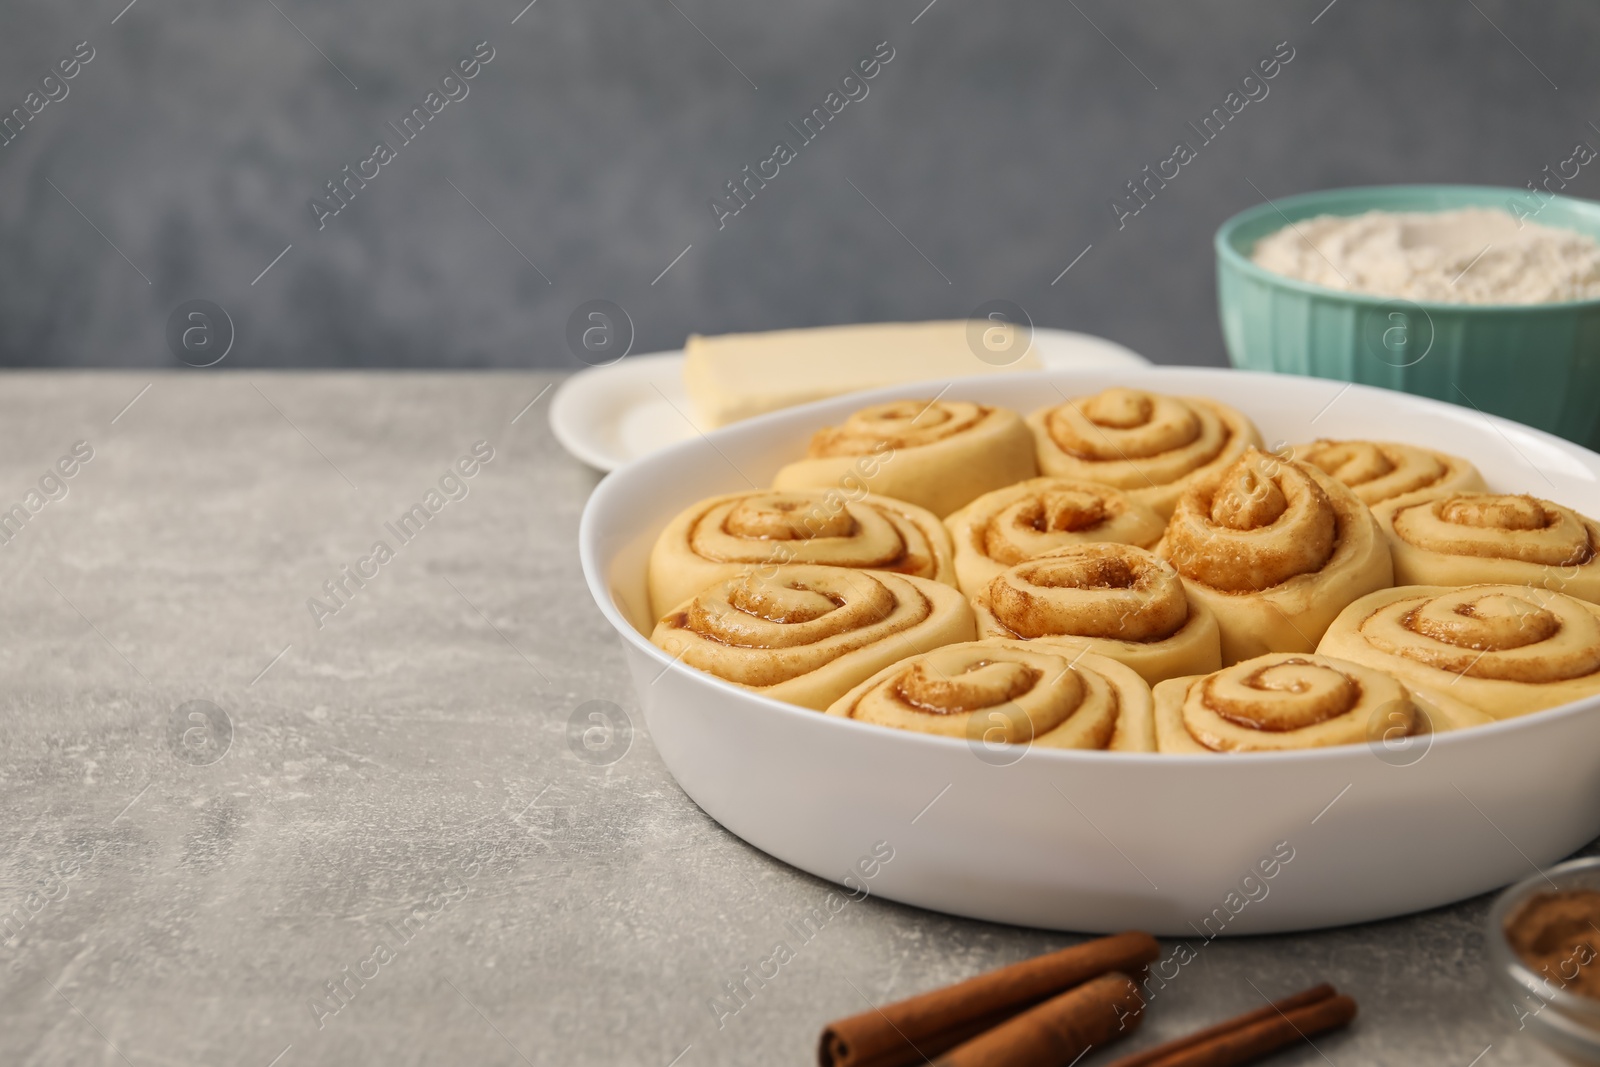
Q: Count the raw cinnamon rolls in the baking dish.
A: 12